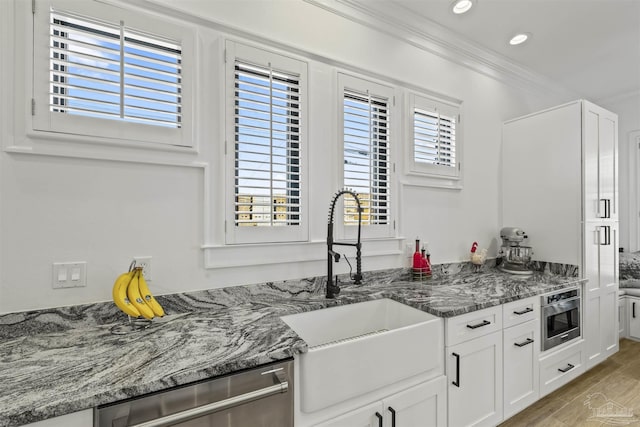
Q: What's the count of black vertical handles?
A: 8